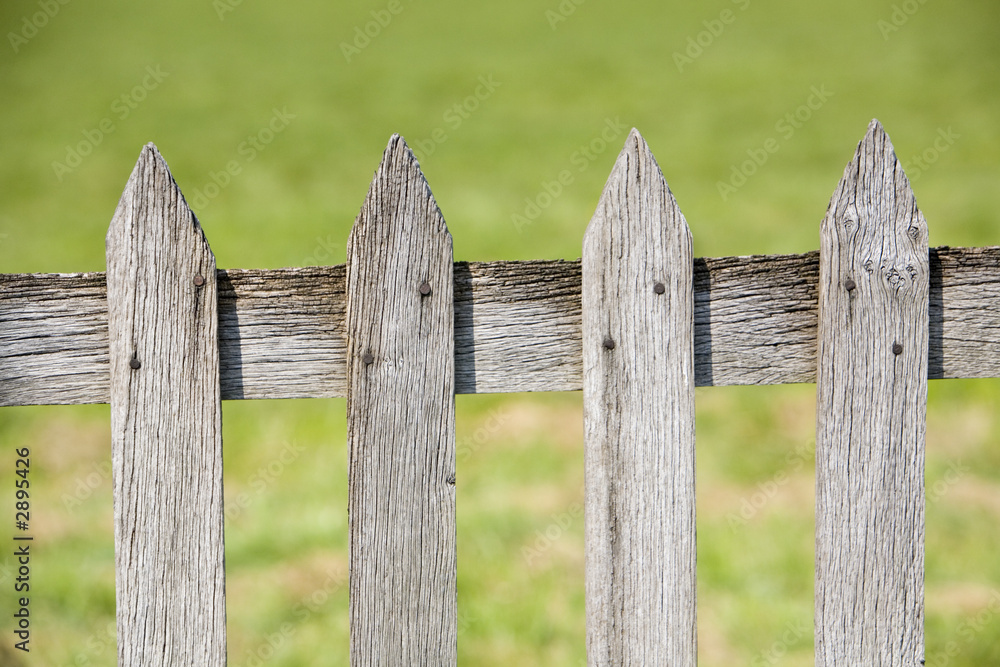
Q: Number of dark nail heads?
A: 8